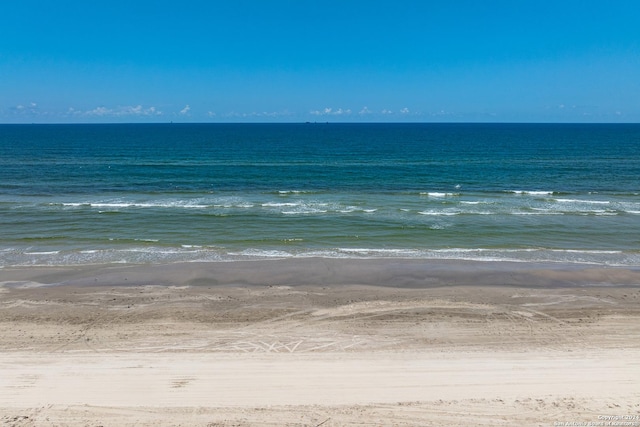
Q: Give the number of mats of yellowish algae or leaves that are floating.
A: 0